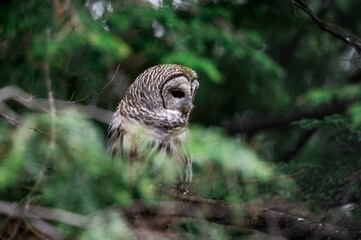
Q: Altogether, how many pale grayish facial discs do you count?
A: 1